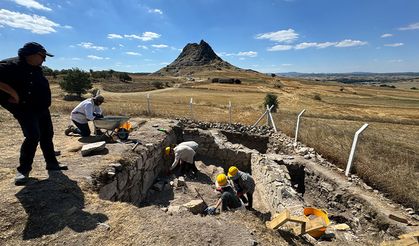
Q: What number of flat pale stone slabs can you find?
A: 1